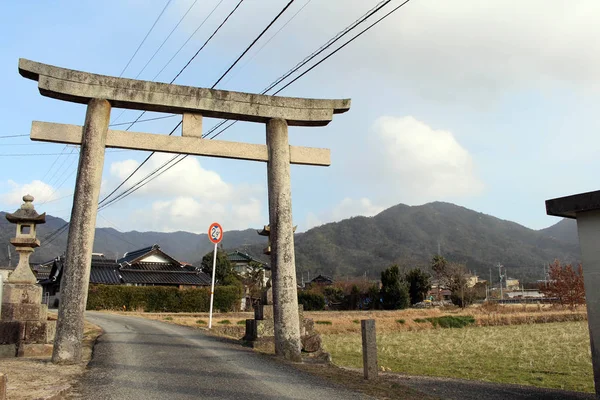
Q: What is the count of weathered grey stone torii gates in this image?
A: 1